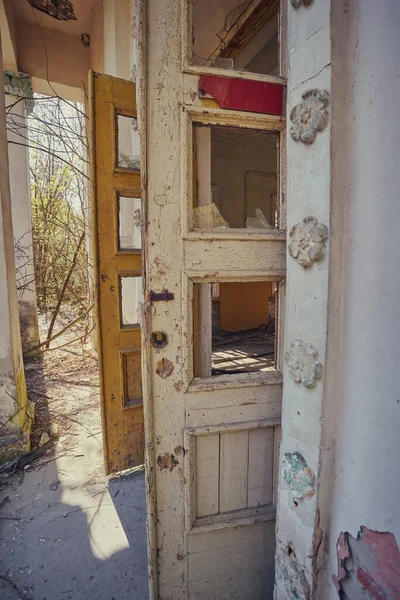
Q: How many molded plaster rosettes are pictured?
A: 5